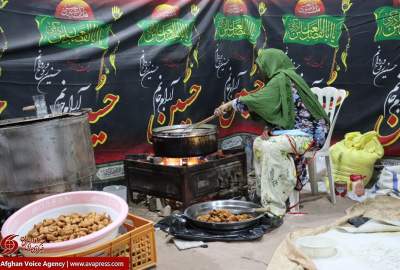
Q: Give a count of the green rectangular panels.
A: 5